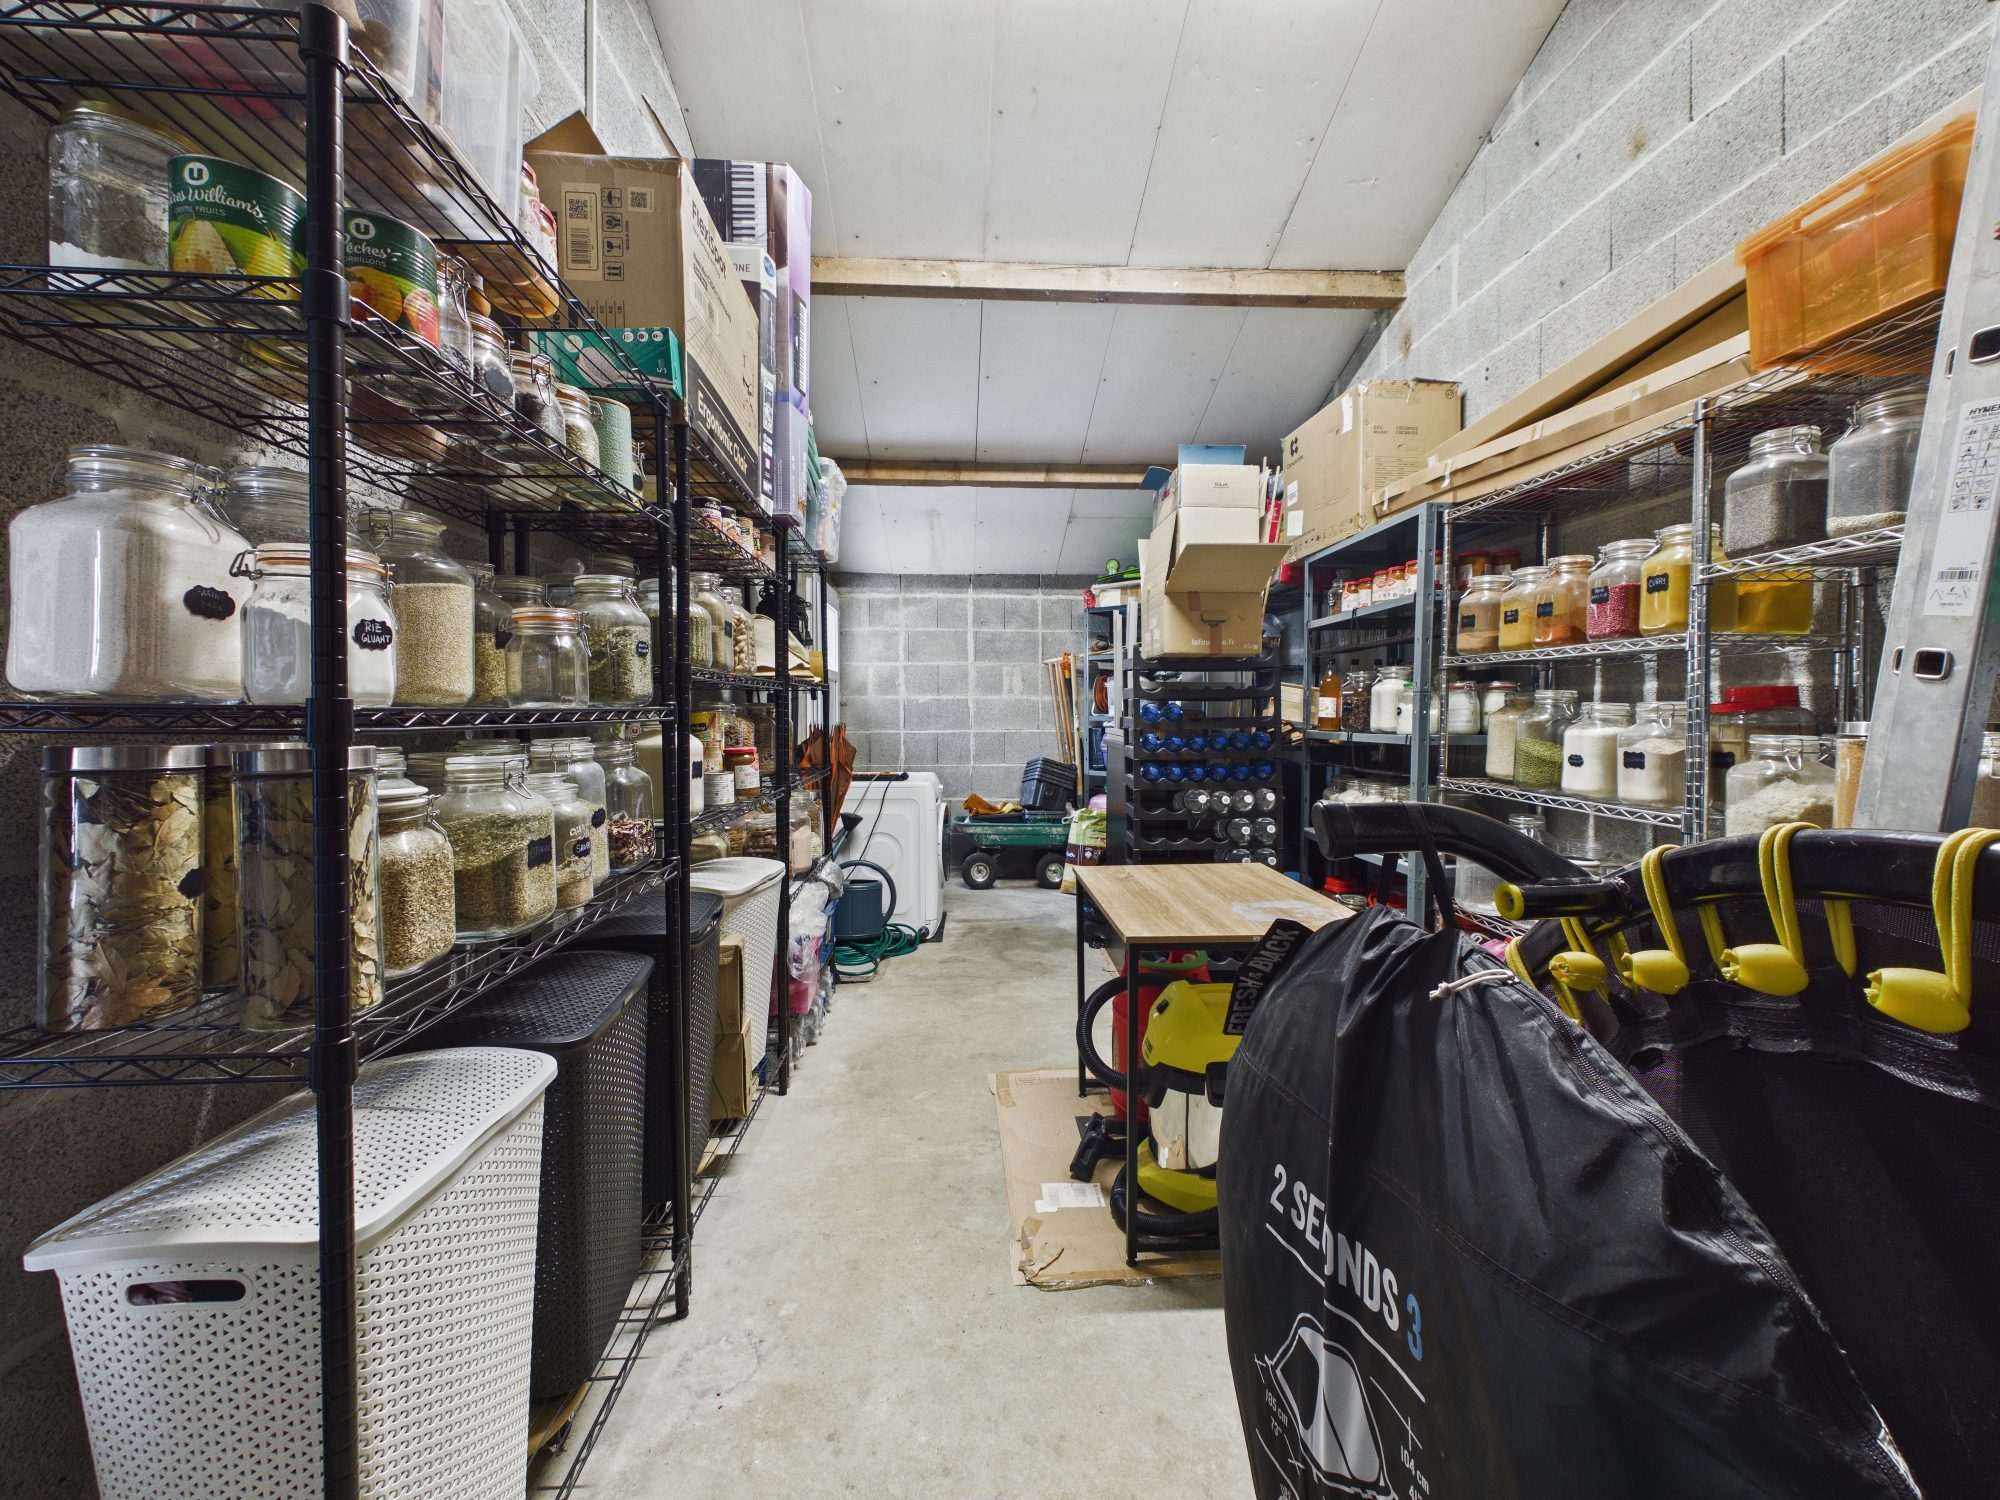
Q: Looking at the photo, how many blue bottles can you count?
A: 14